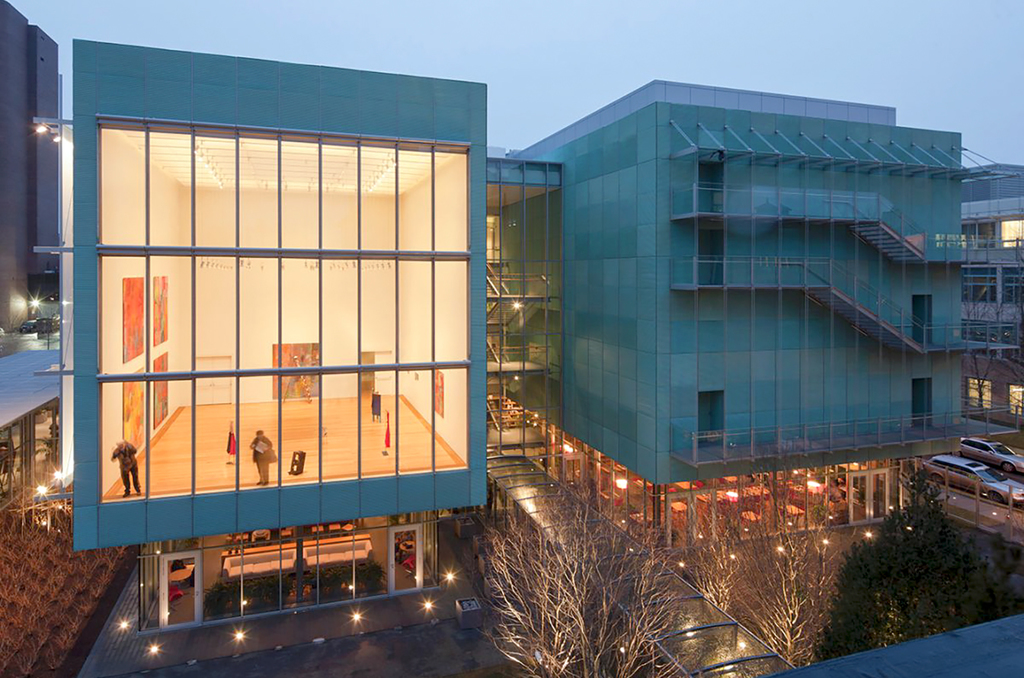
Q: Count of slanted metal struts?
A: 14